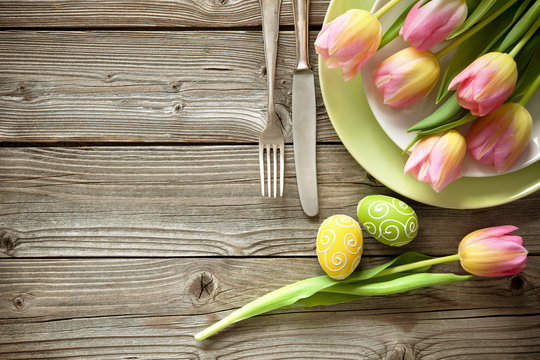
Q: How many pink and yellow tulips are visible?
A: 7